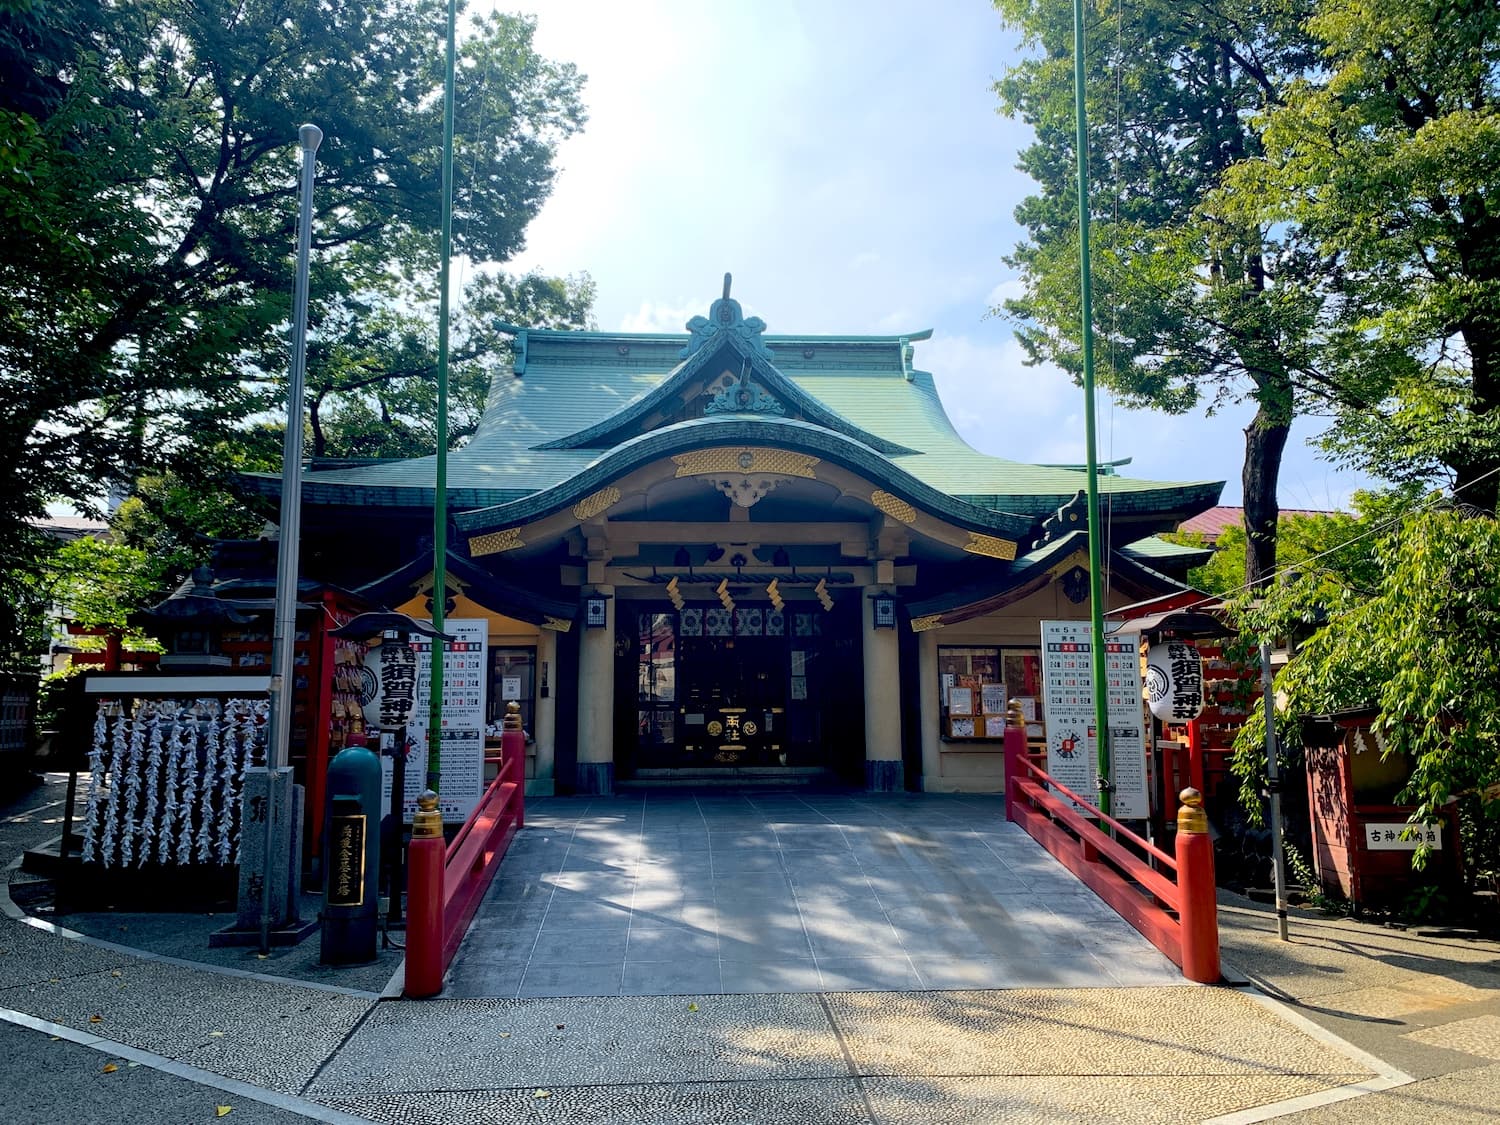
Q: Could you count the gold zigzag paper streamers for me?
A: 4